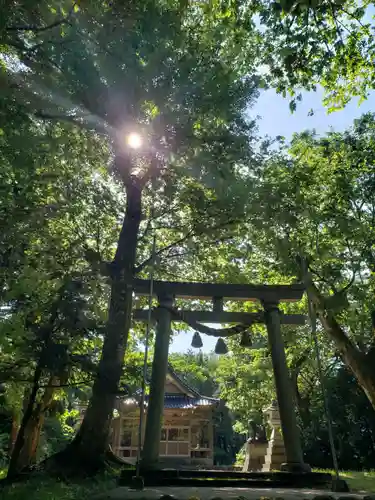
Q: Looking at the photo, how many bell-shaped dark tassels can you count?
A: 3